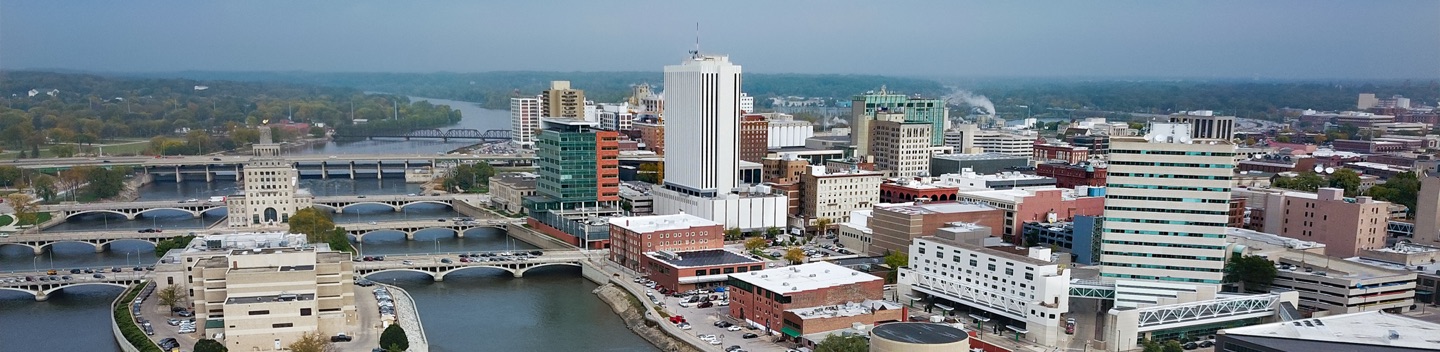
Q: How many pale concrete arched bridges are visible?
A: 3